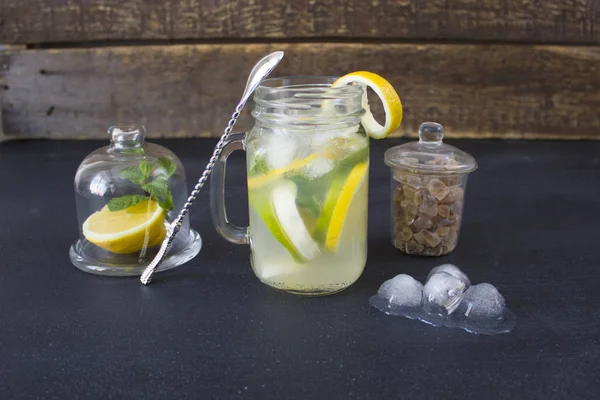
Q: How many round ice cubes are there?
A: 4